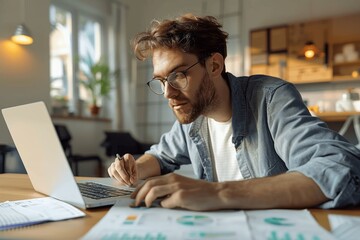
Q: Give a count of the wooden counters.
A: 1